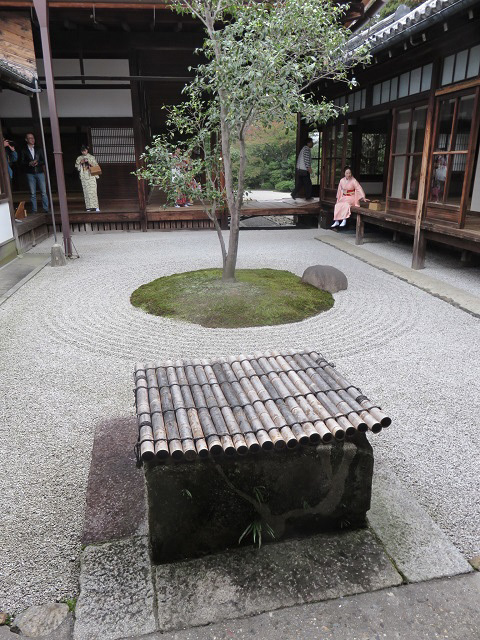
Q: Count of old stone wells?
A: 1